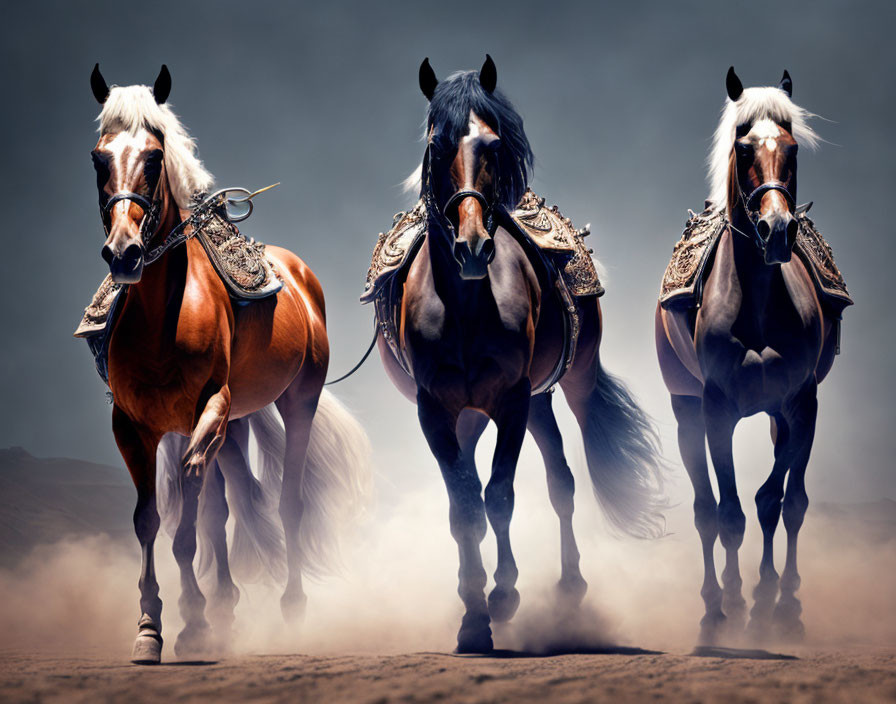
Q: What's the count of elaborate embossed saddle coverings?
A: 3